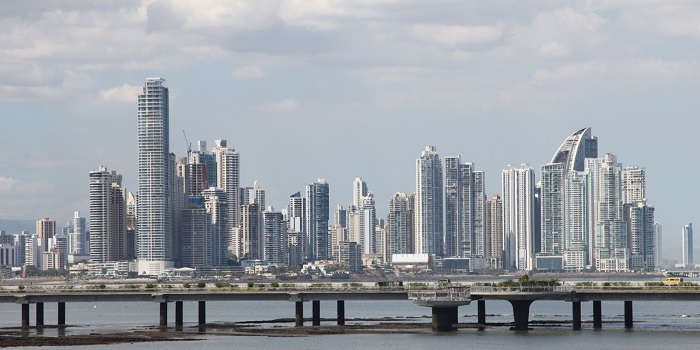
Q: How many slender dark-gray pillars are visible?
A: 13